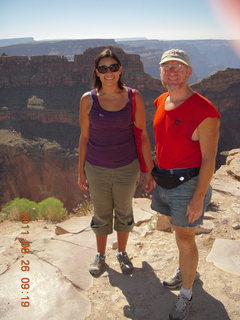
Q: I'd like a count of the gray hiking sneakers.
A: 4